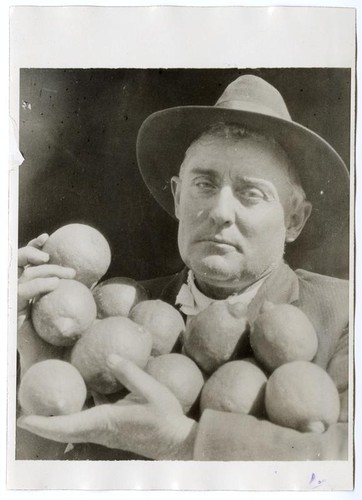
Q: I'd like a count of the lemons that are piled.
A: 11